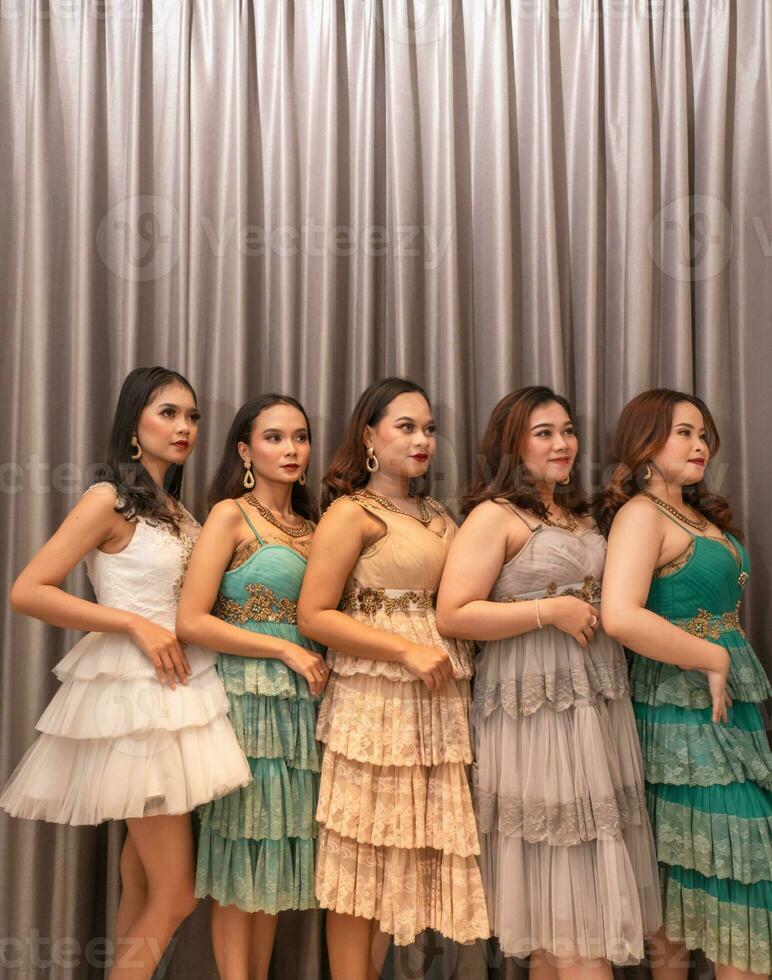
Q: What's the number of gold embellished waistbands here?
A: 4